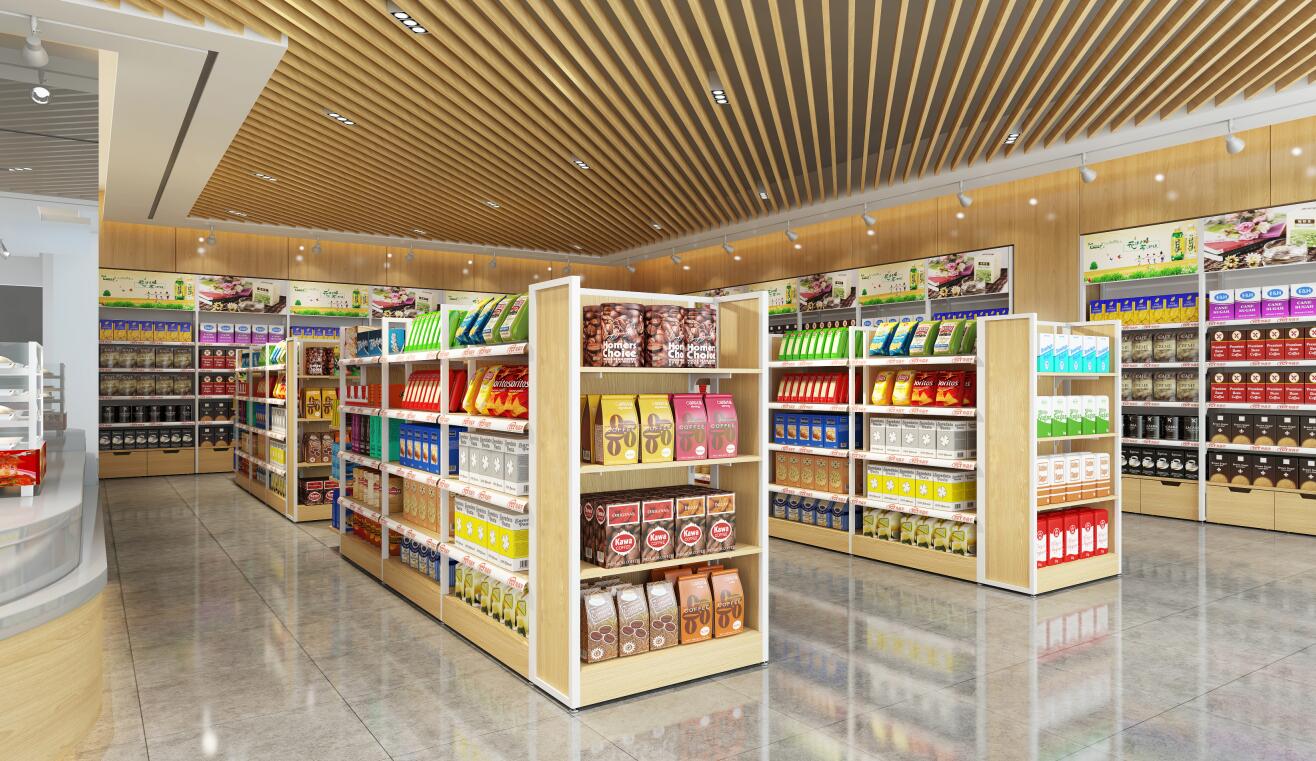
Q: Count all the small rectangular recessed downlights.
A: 13